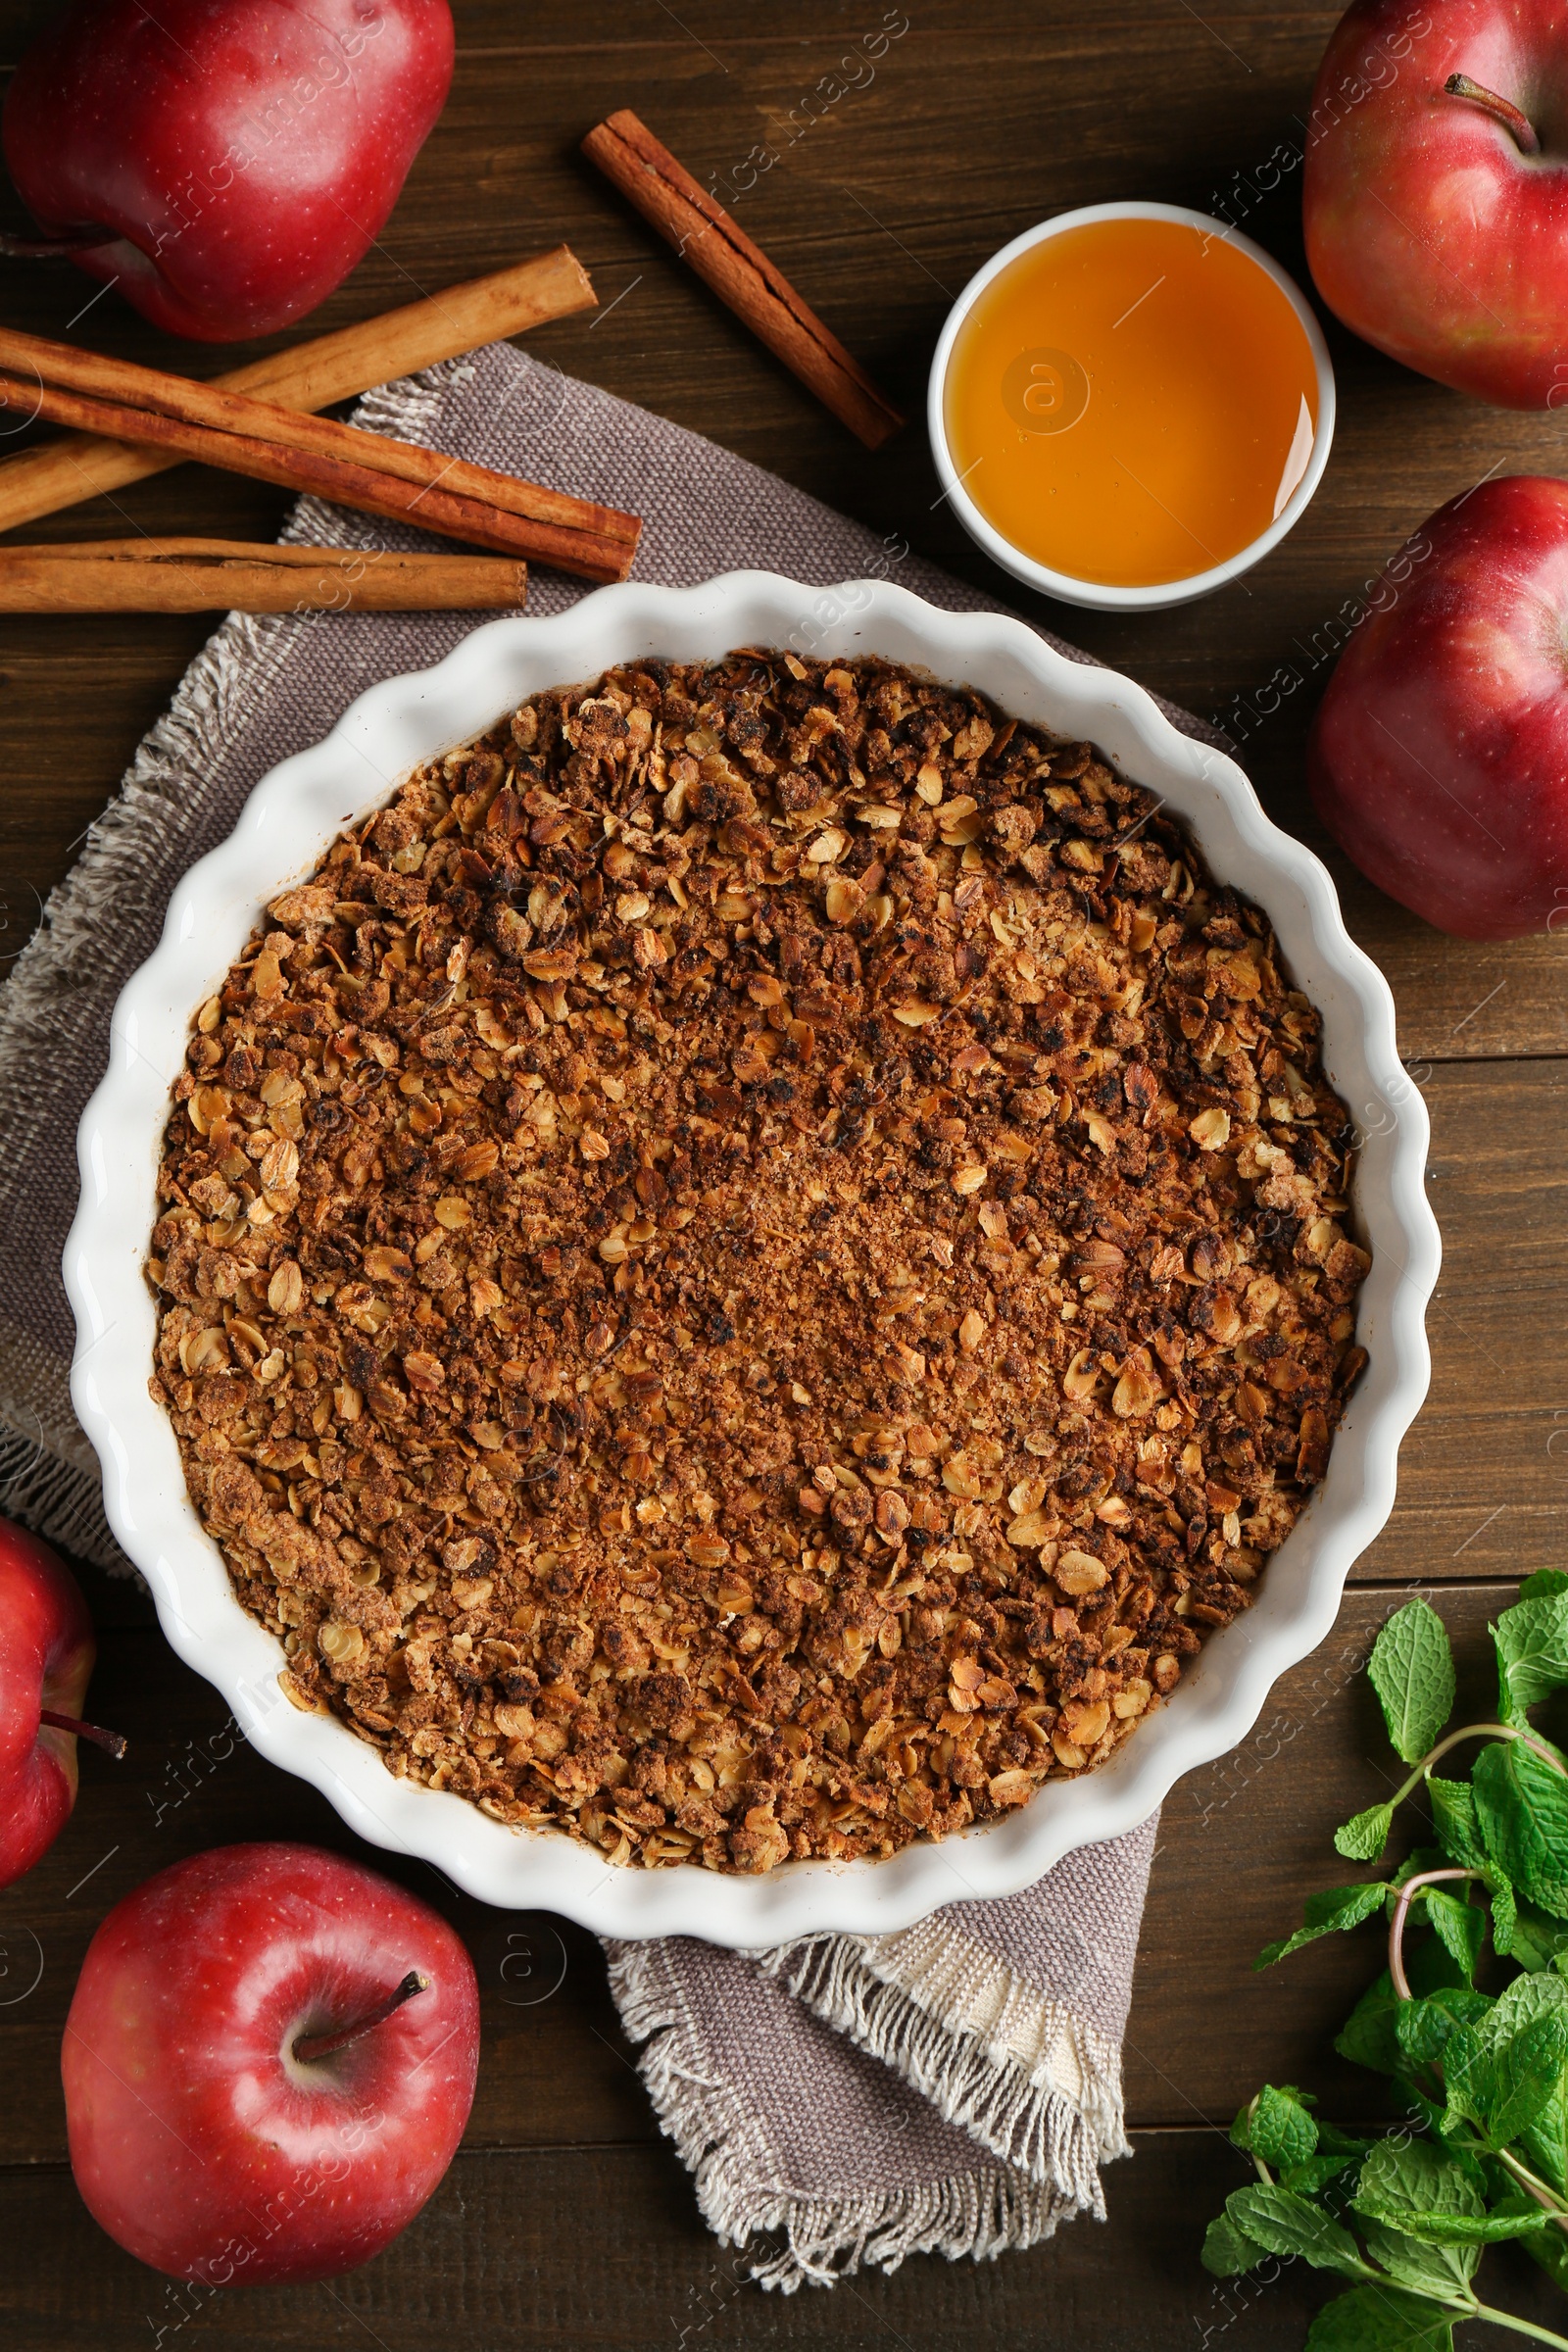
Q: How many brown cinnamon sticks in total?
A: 4